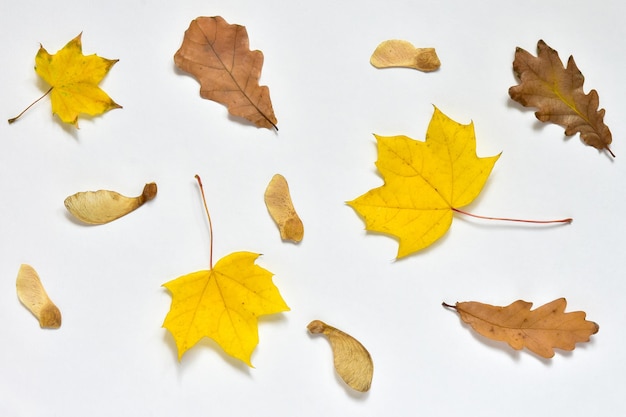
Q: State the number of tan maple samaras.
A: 5